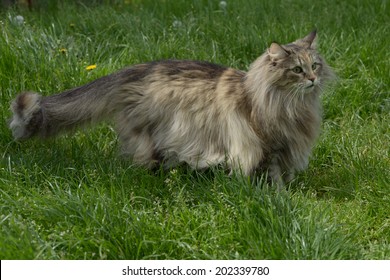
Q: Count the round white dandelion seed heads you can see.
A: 3